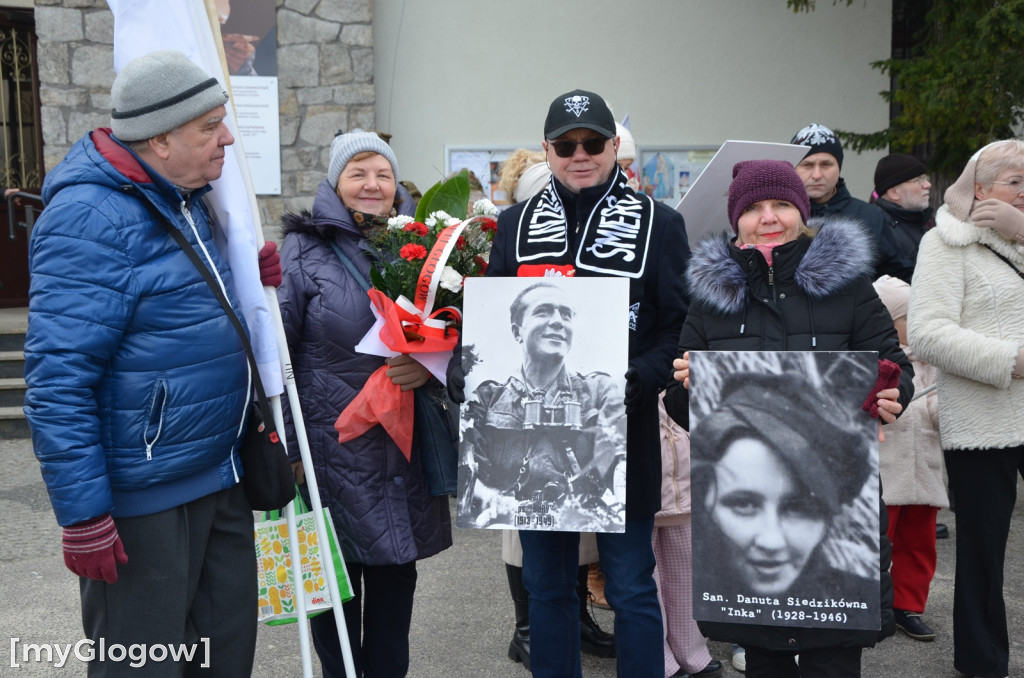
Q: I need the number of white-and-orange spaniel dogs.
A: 0